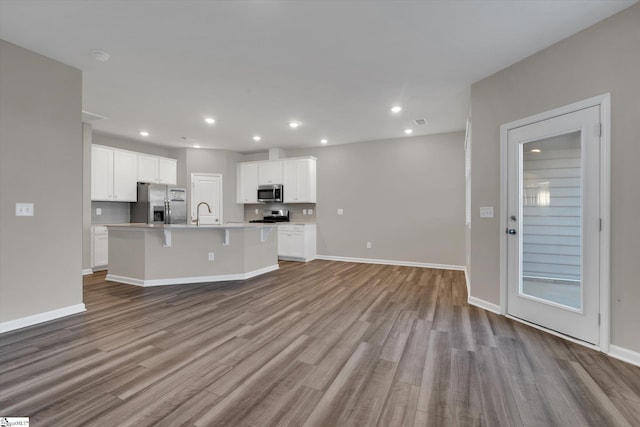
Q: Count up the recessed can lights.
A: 8